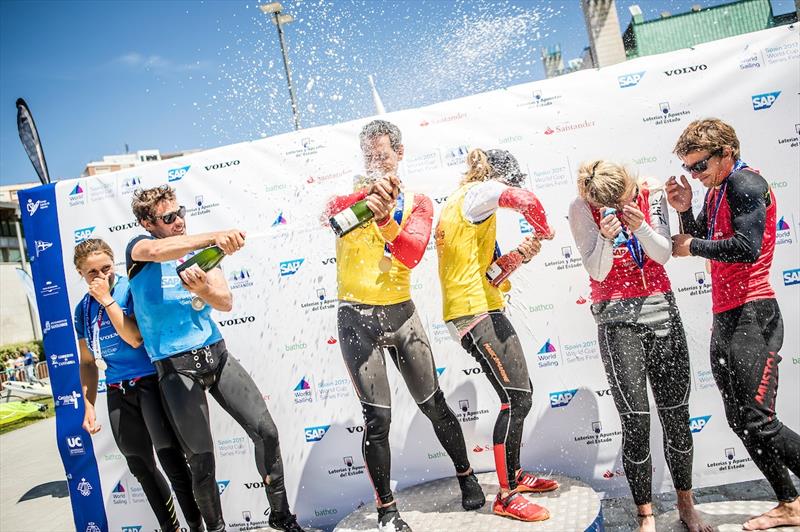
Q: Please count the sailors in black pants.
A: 6